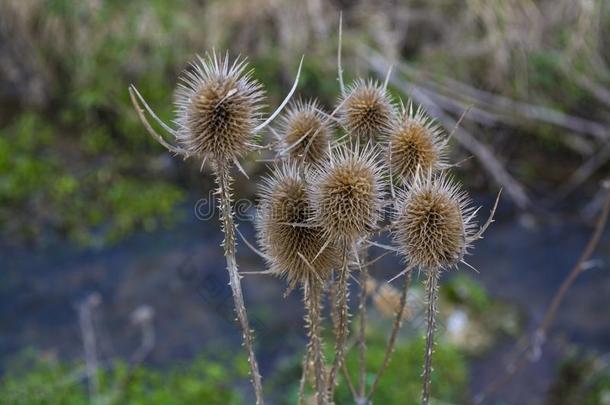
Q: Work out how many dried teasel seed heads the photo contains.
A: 7